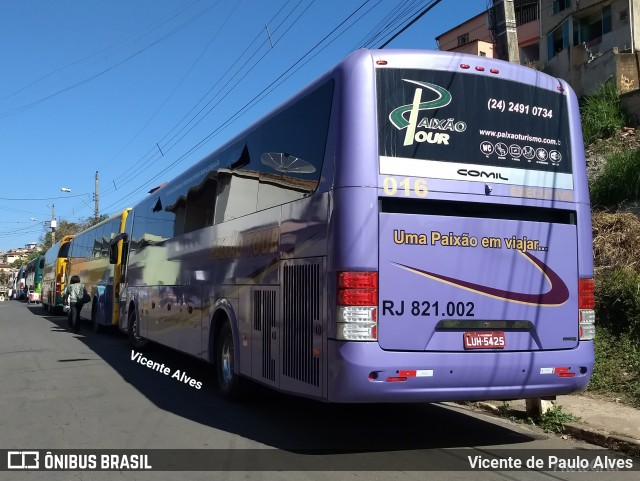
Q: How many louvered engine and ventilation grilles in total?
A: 2